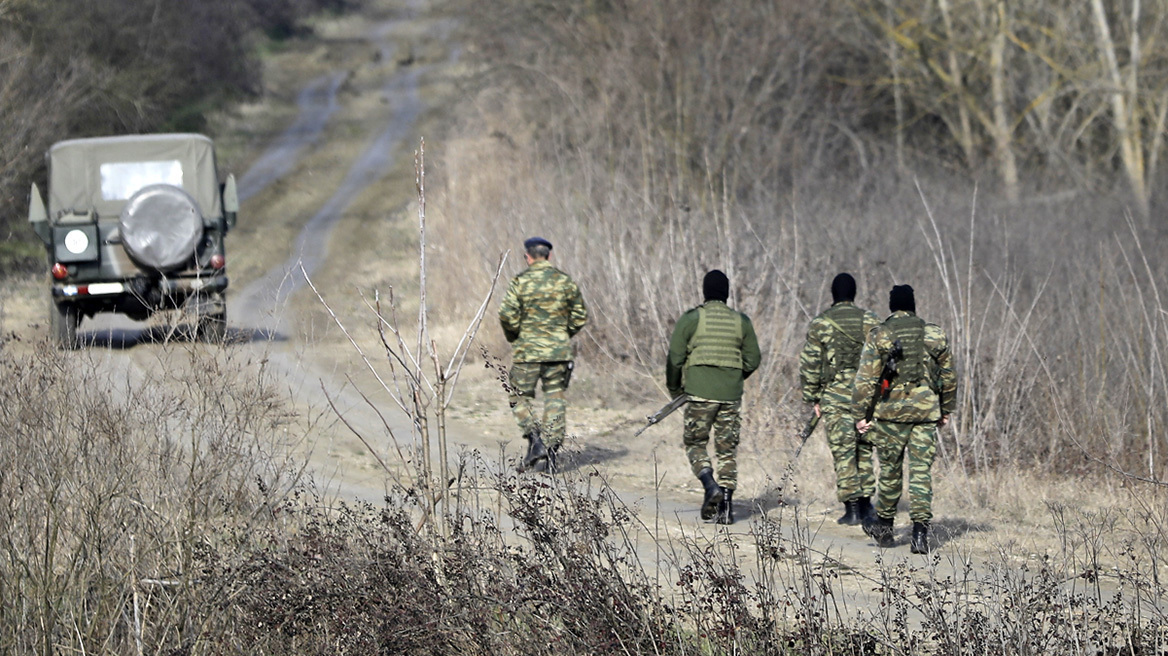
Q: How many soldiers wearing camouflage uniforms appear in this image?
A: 4